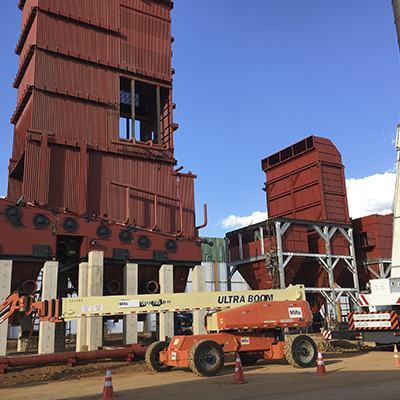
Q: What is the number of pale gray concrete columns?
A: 7